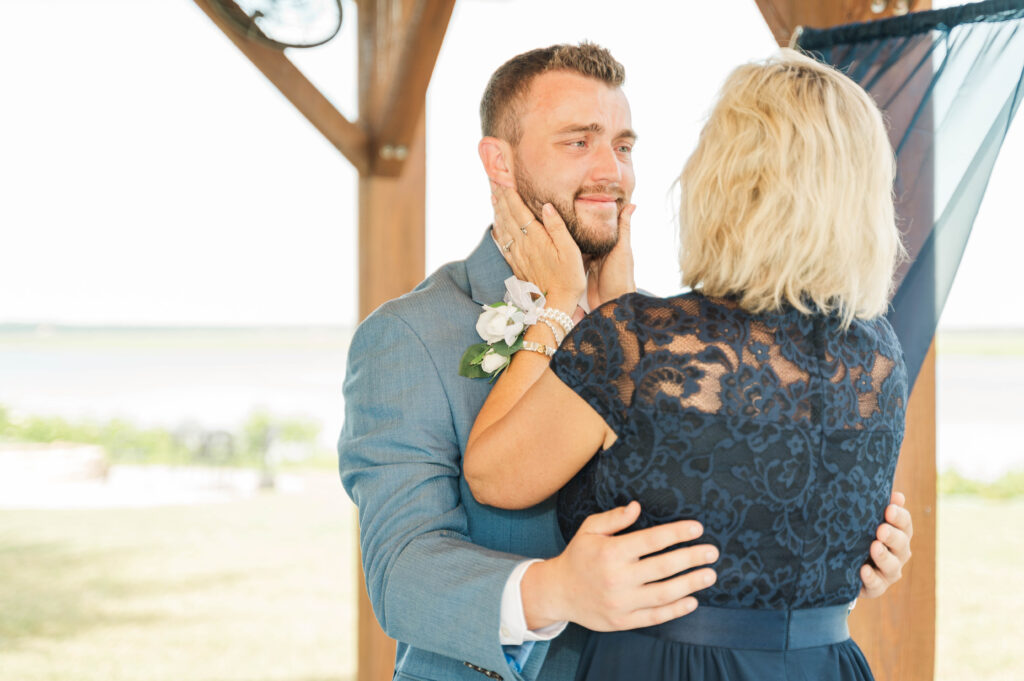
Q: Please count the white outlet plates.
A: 0